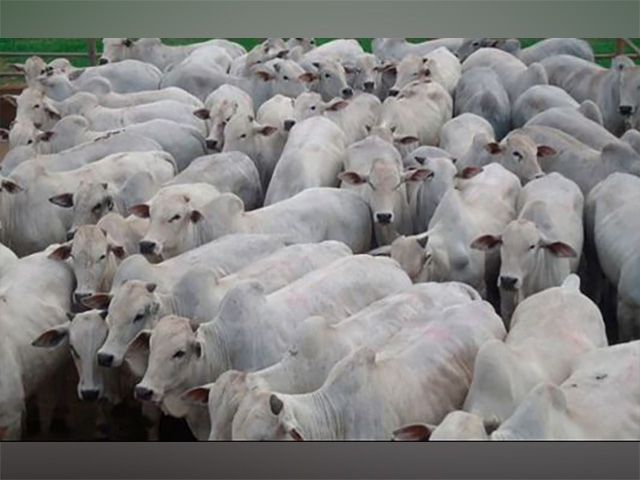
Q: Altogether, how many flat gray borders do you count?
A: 2